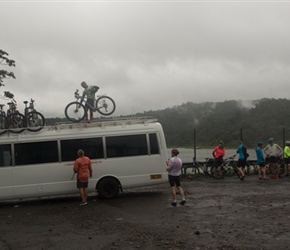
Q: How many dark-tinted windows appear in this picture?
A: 5